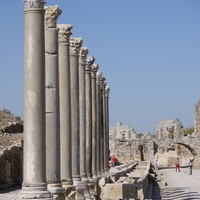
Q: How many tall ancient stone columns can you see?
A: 11